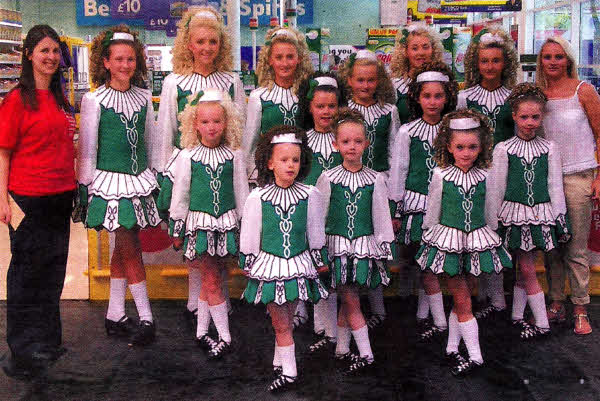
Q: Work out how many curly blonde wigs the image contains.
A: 6